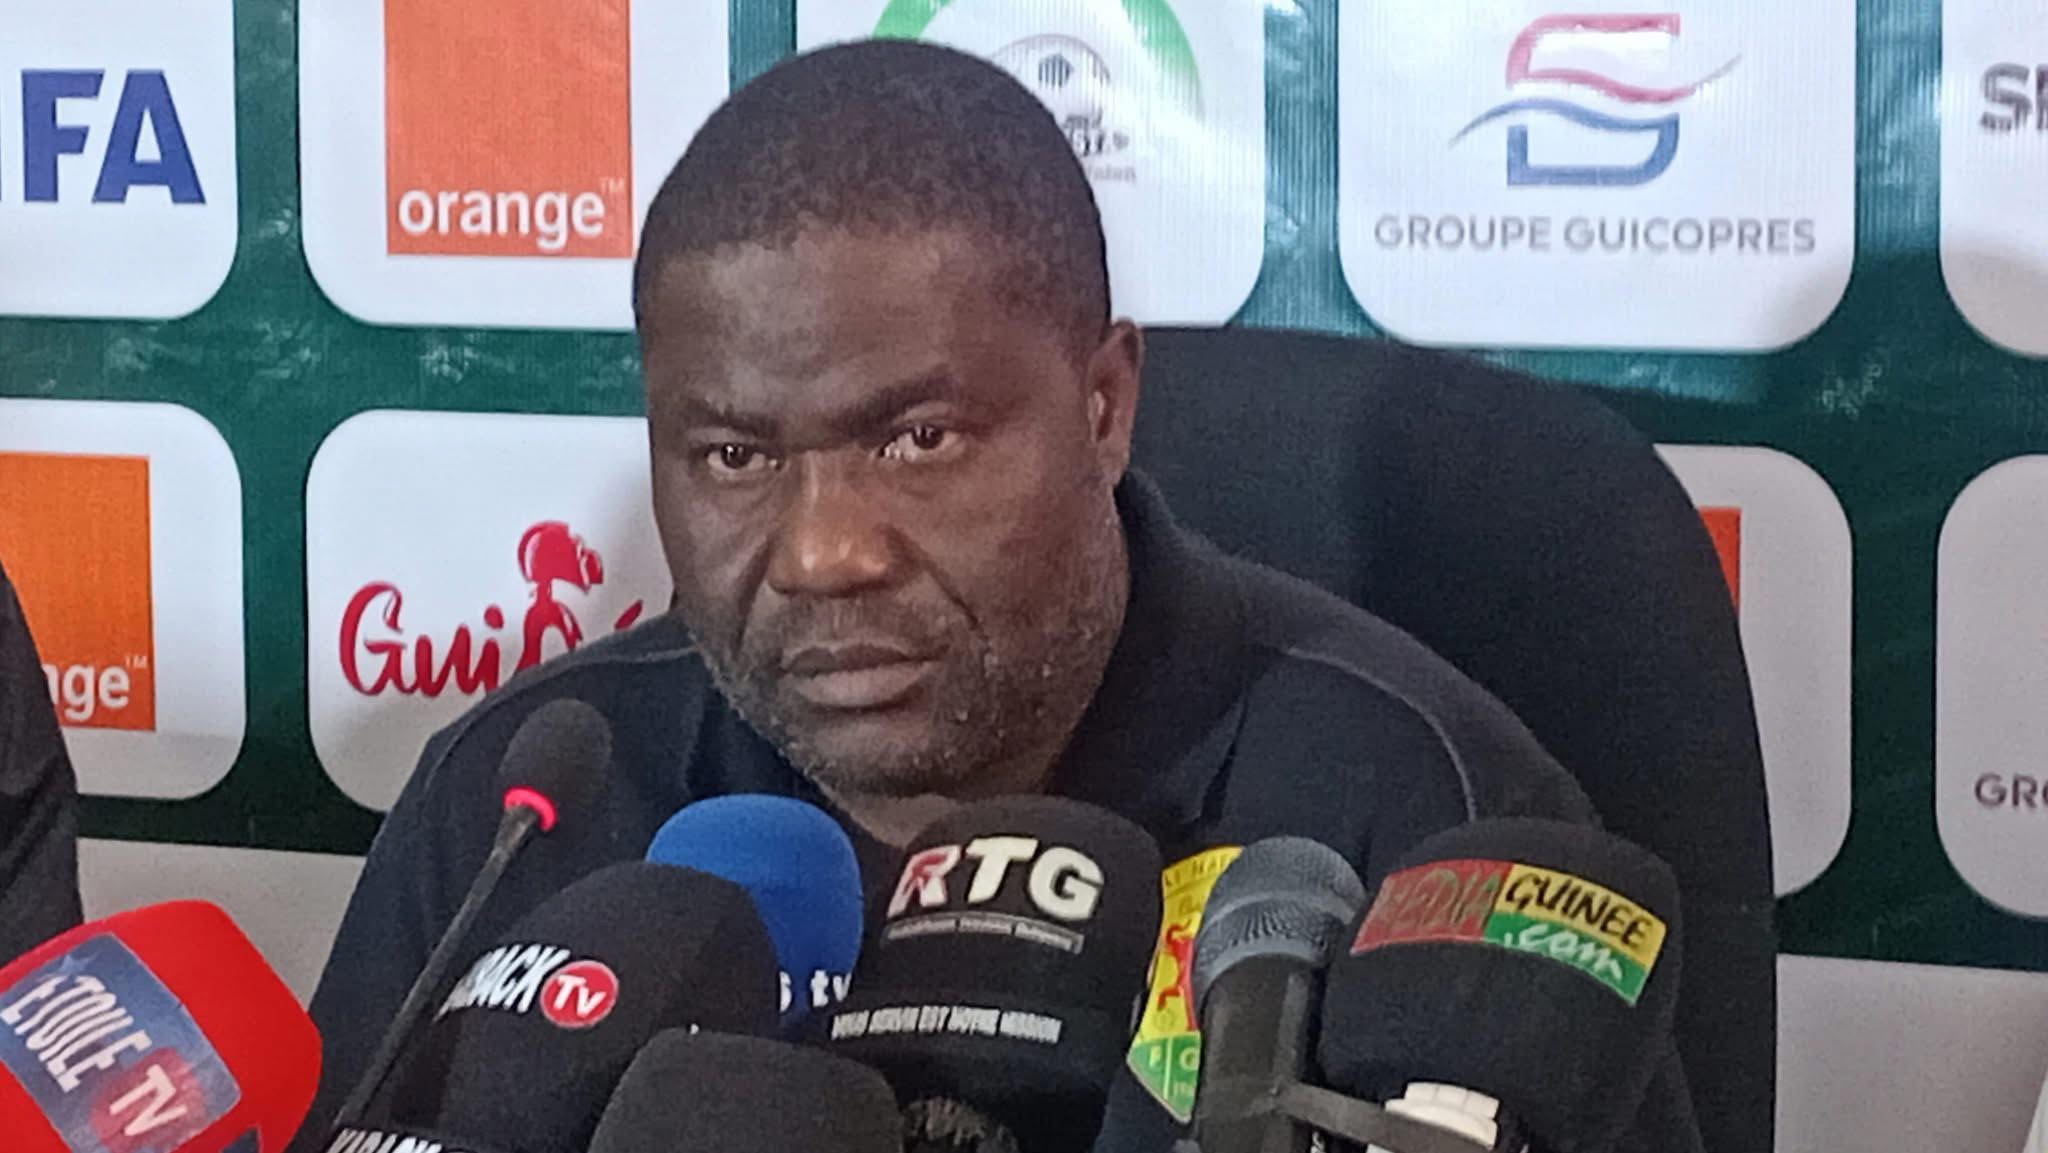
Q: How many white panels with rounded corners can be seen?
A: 9